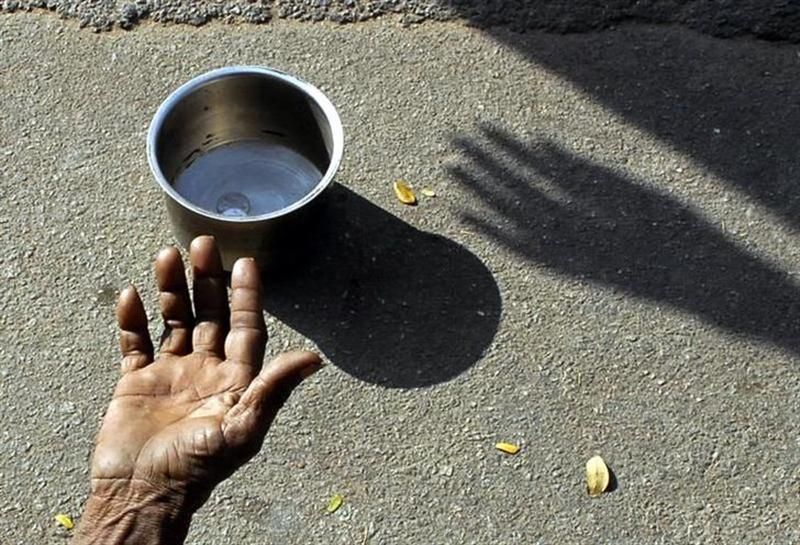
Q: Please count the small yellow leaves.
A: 6